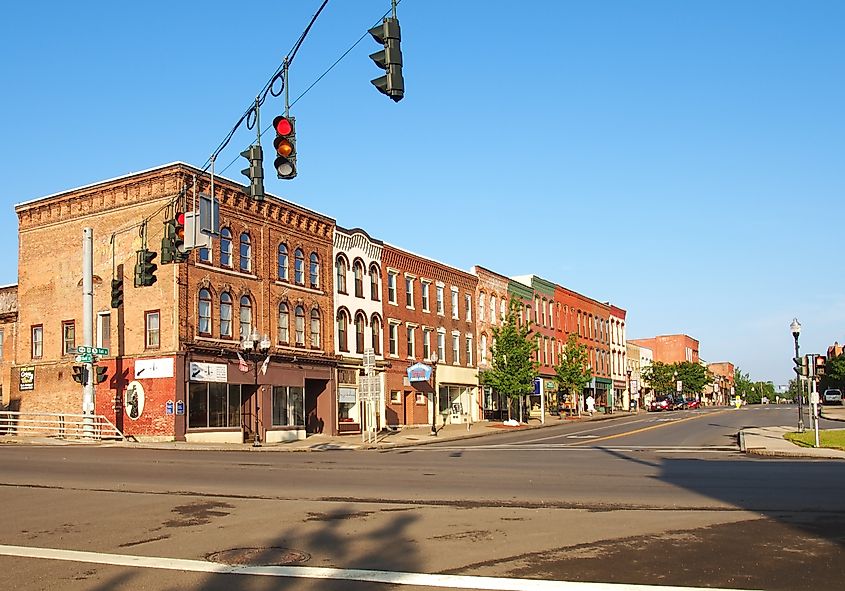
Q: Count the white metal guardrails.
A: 1